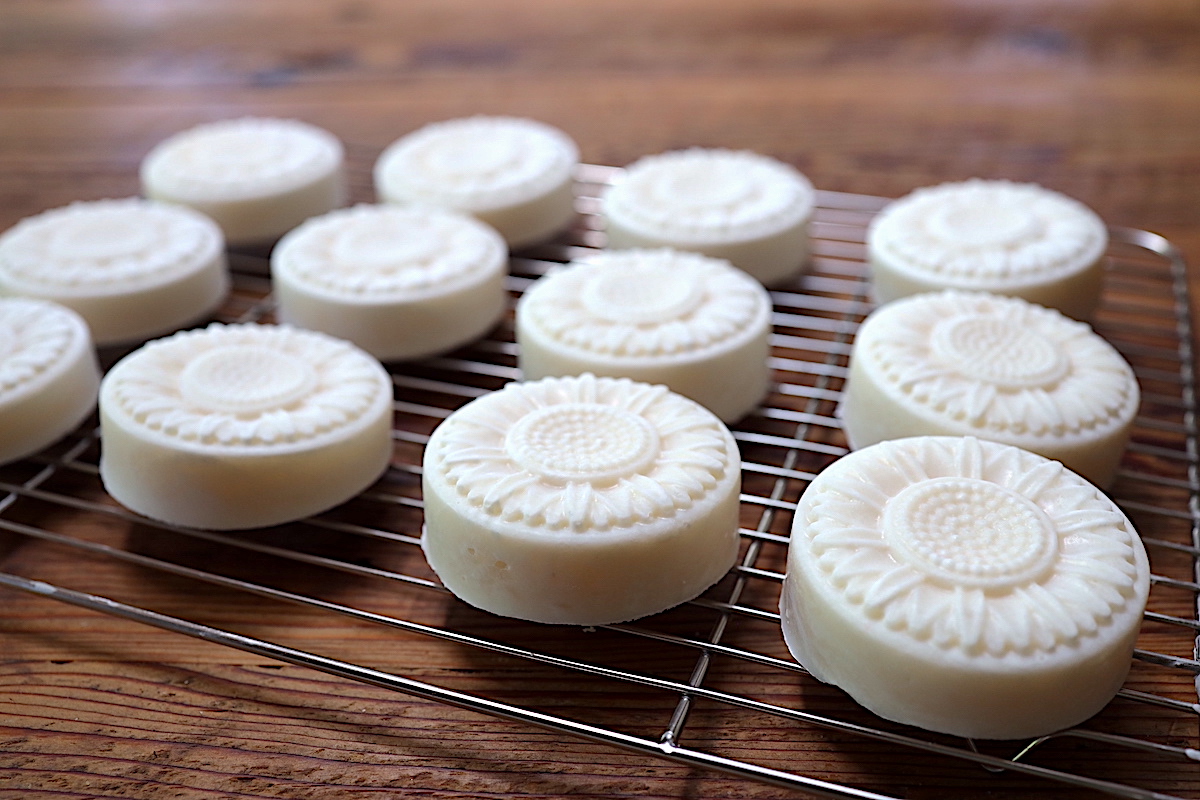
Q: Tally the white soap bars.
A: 12